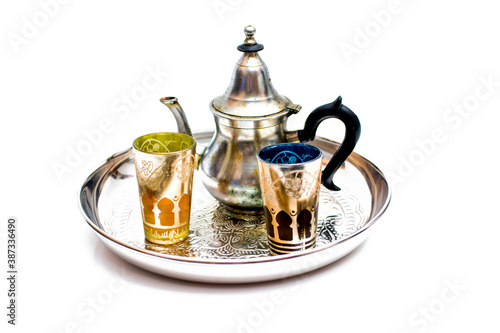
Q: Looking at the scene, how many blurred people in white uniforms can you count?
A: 0